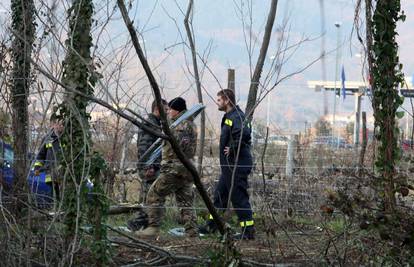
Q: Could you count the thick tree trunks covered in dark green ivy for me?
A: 3